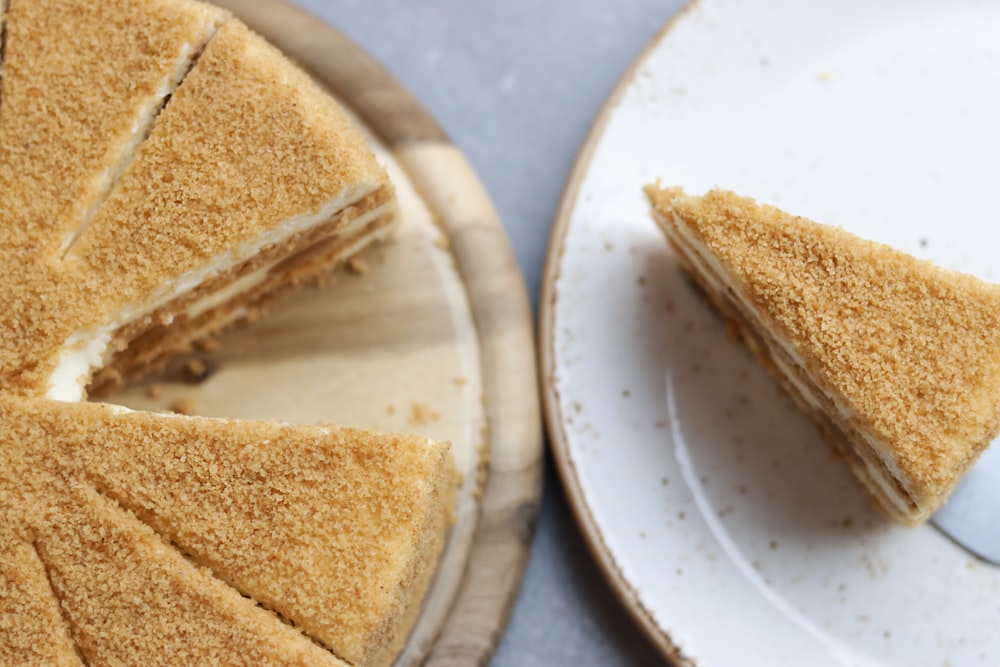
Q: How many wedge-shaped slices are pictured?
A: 6